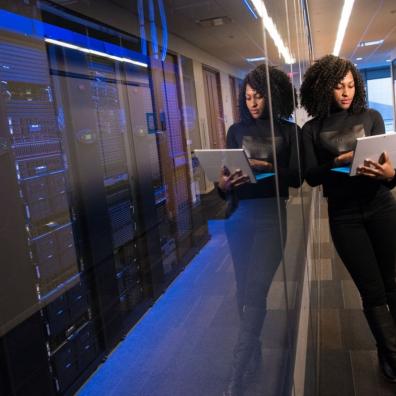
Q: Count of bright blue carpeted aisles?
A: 1